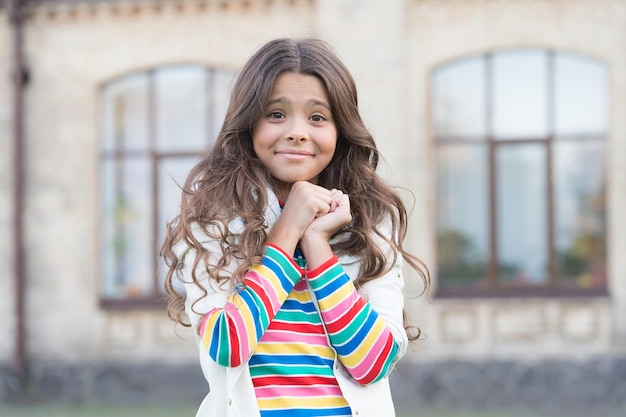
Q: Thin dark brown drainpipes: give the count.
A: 1